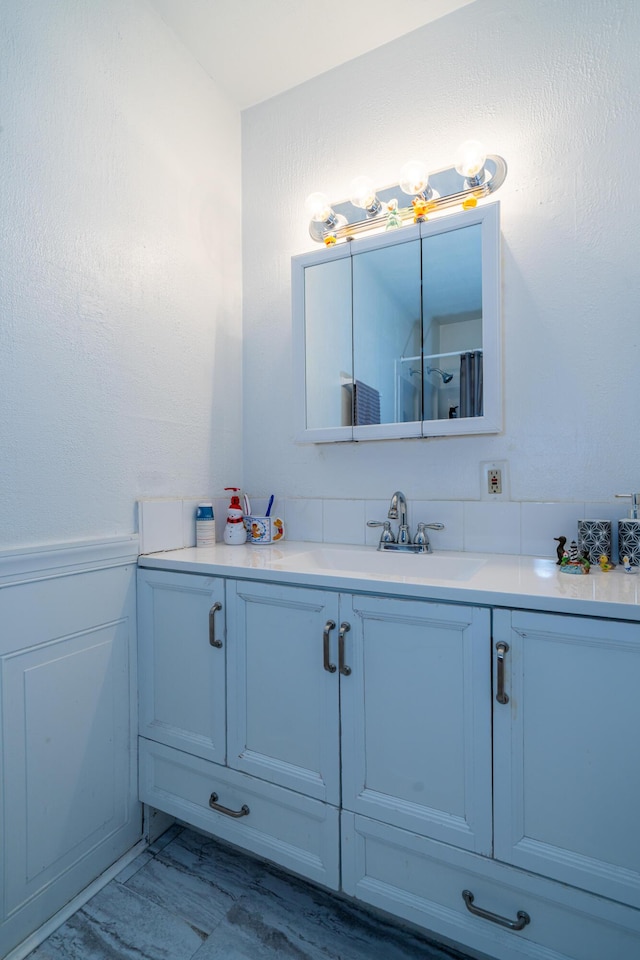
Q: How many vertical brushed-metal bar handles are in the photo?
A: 4